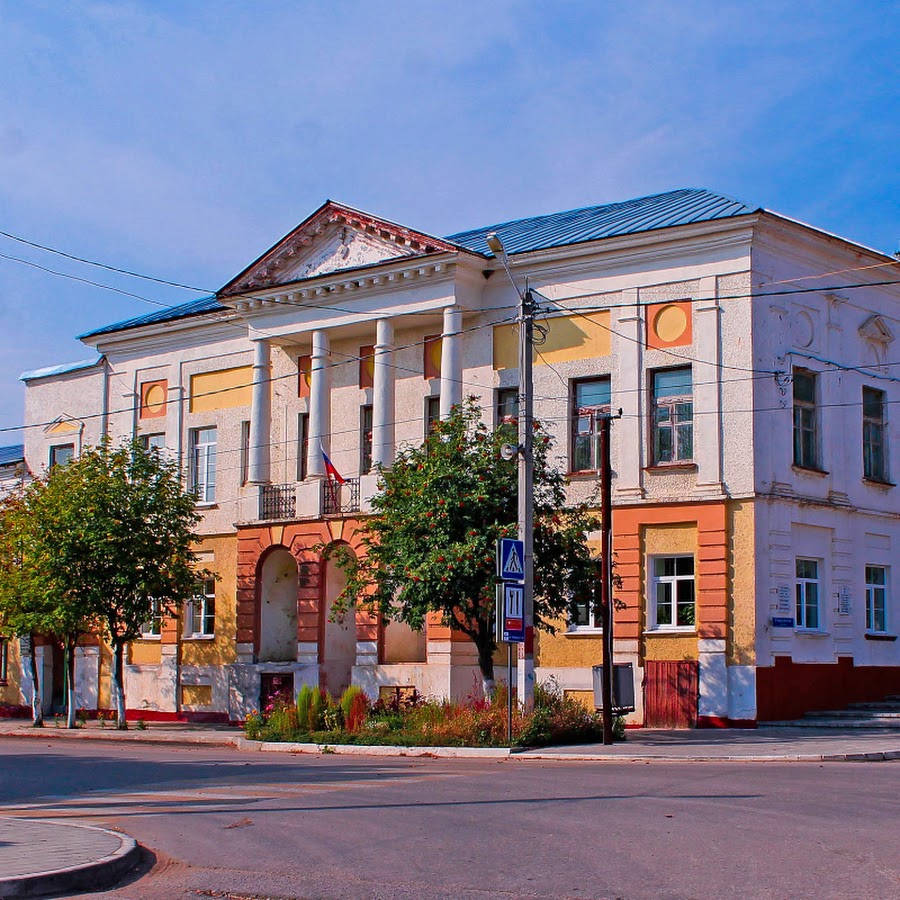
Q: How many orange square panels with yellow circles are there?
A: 5